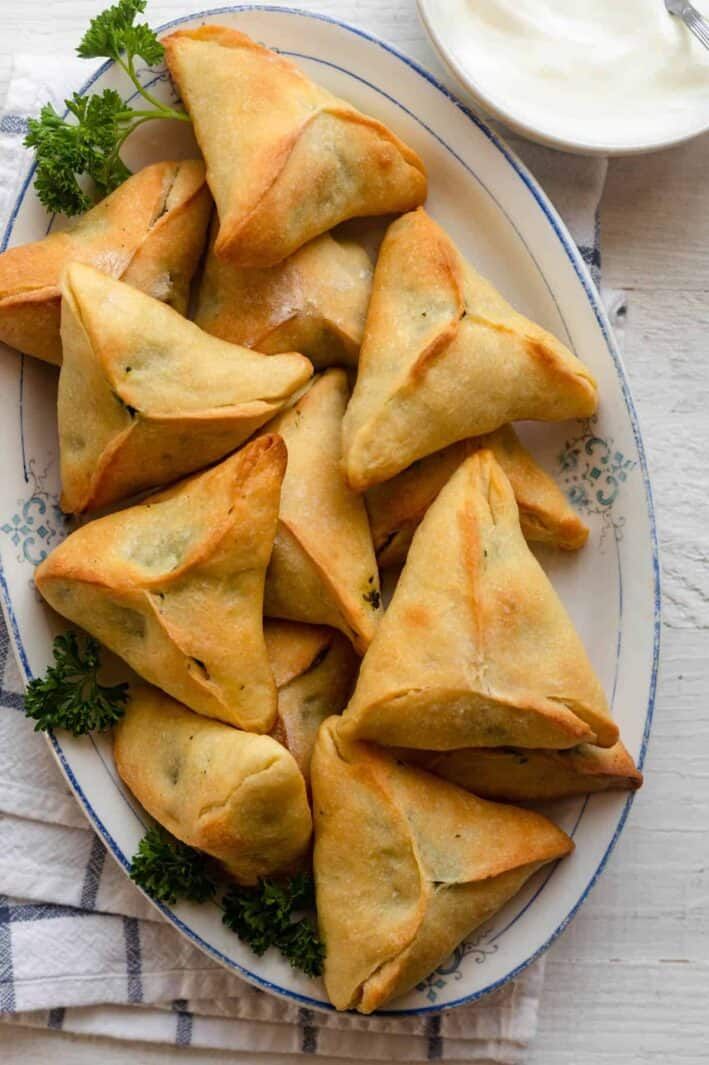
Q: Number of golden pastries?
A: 13